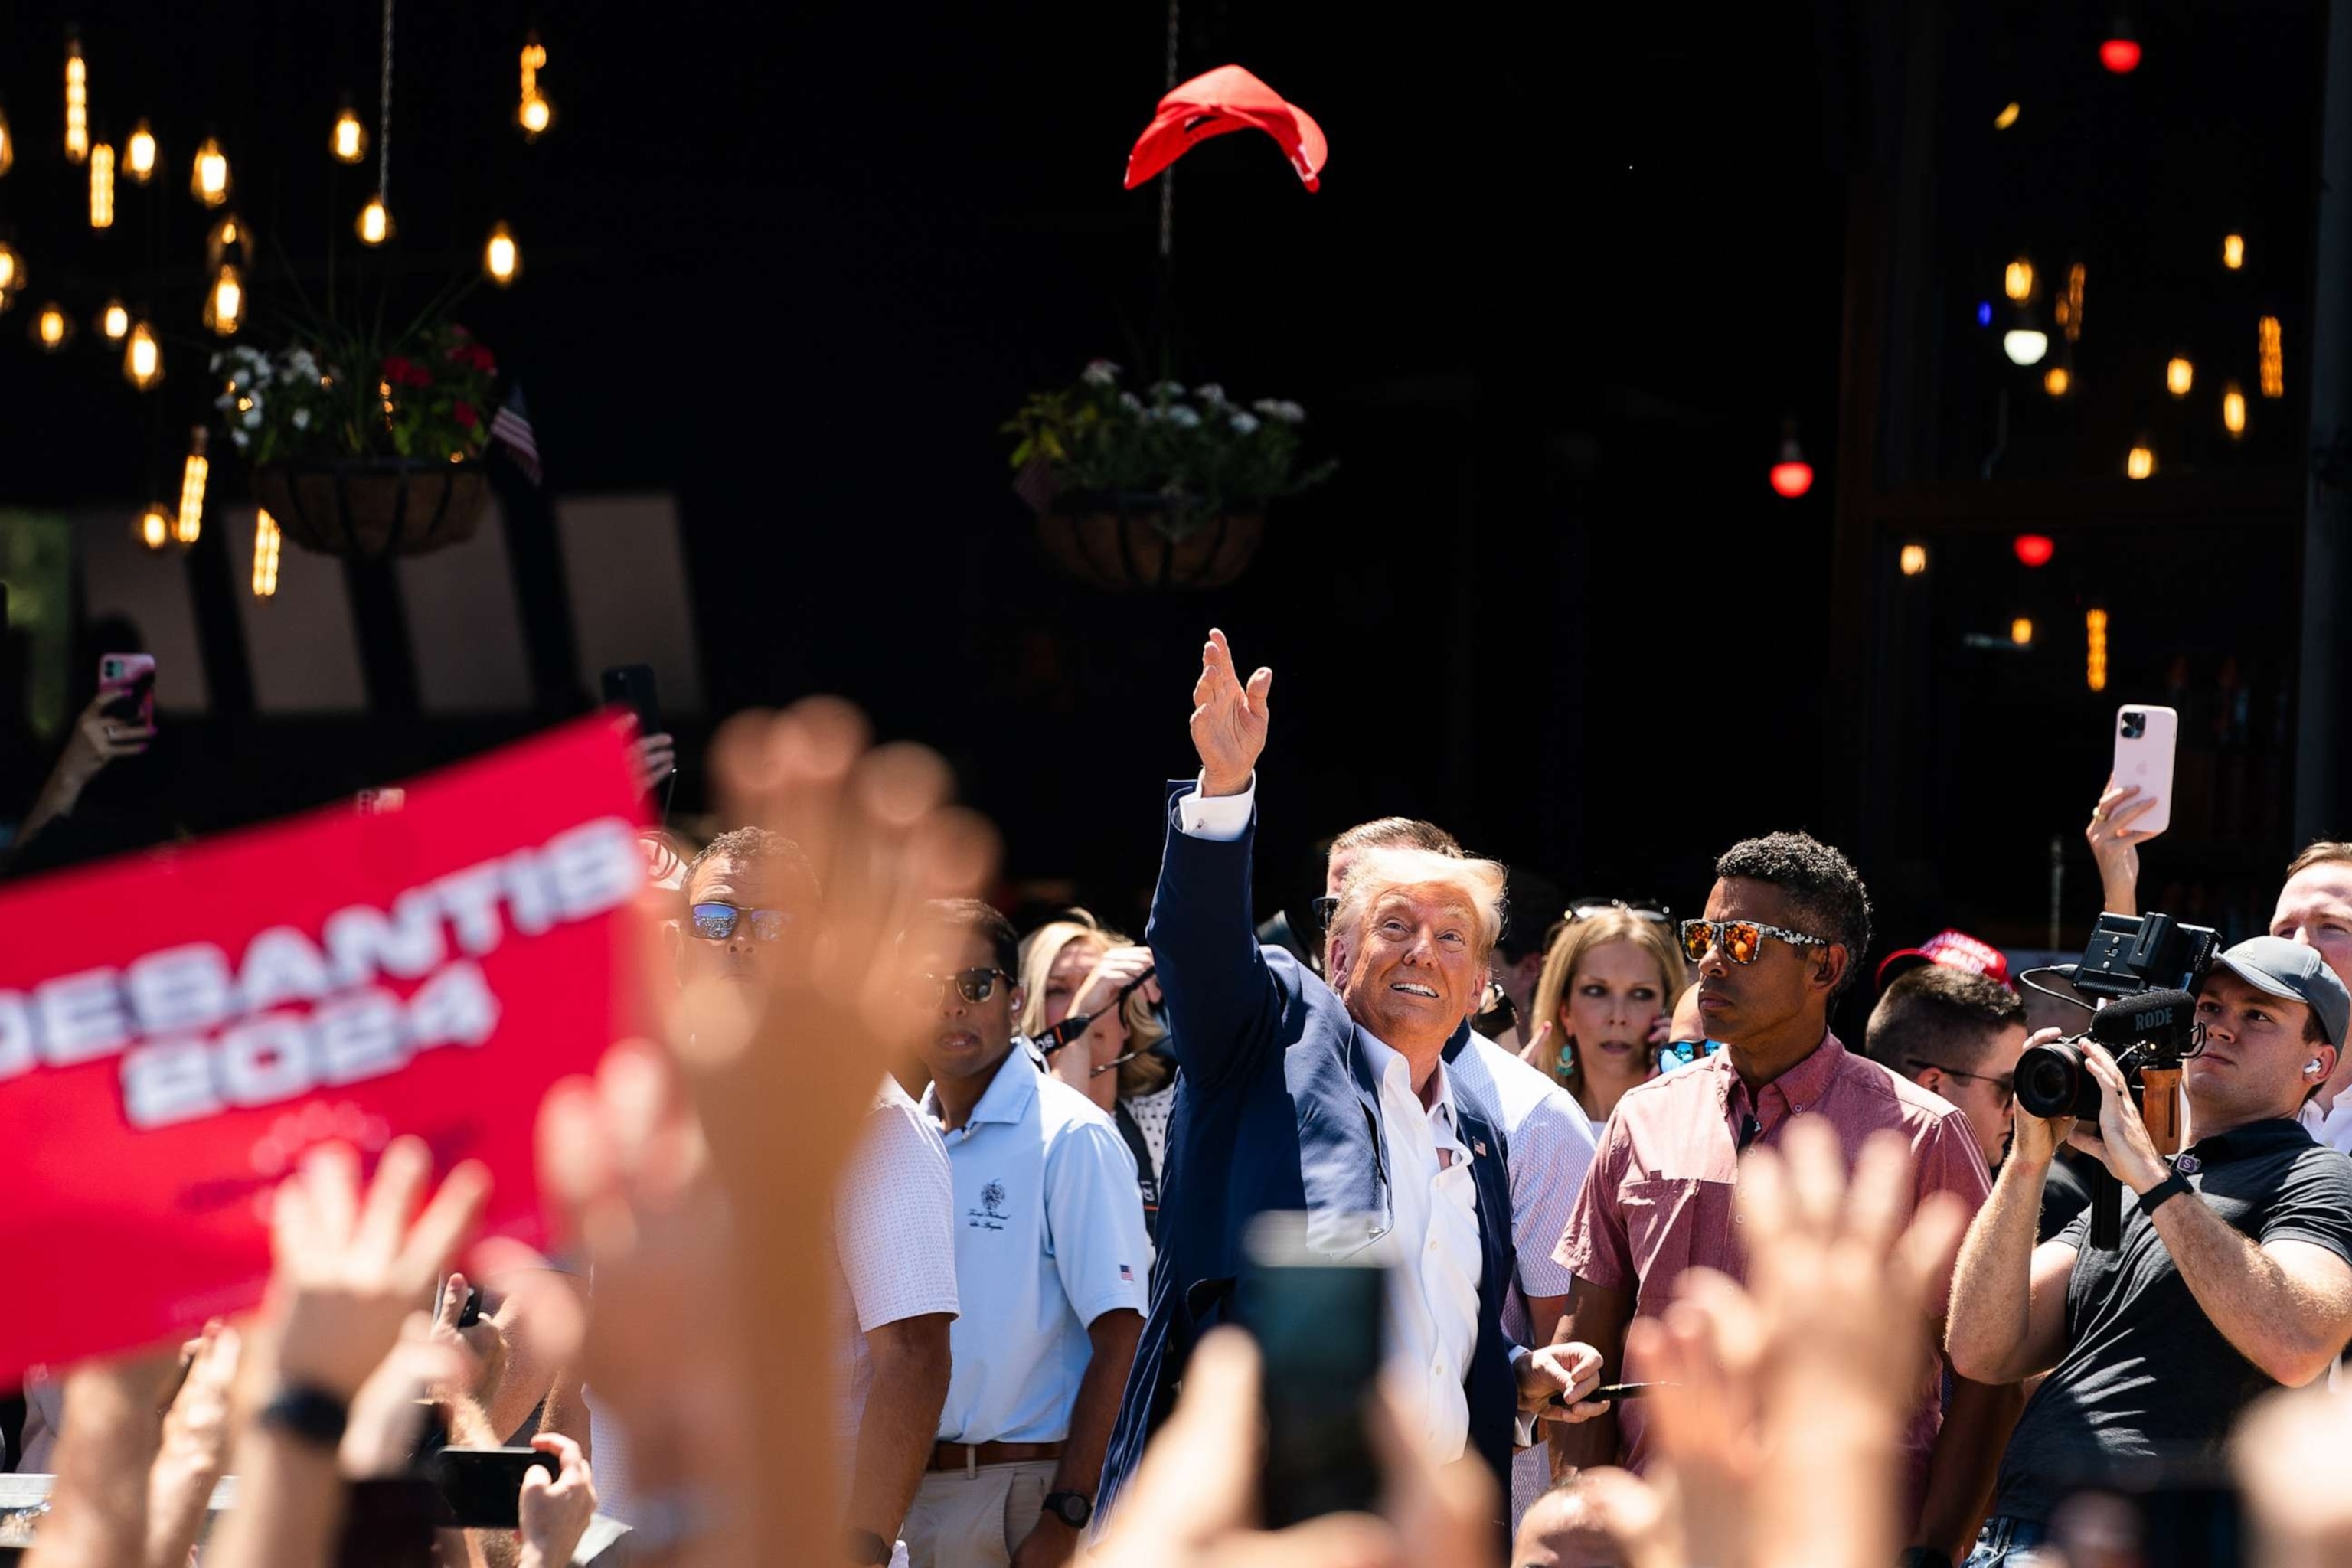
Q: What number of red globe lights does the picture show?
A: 3